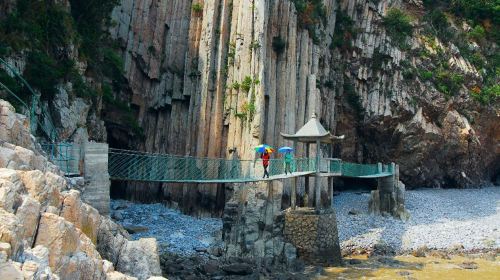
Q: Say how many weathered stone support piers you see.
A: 3